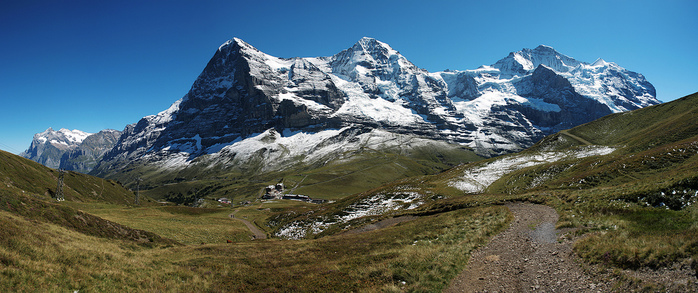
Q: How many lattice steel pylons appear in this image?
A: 2